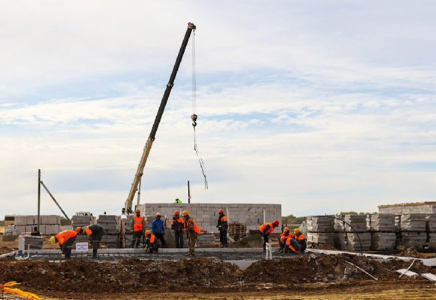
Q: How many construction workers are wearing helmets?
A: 11